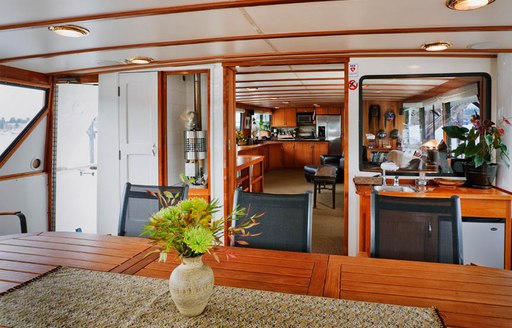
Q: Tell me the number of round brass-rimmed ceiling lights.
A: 4